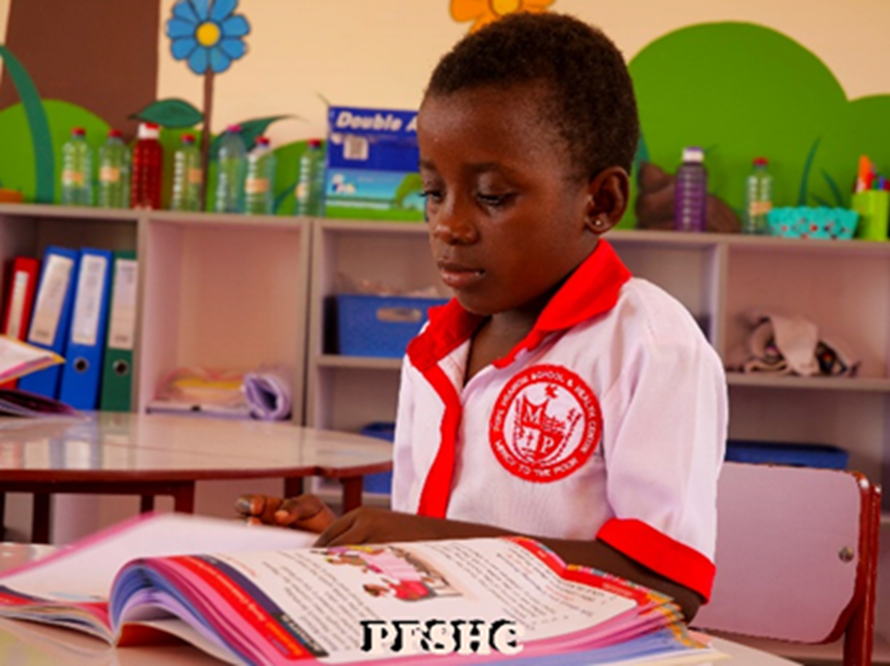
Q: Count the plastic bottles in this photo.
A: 9